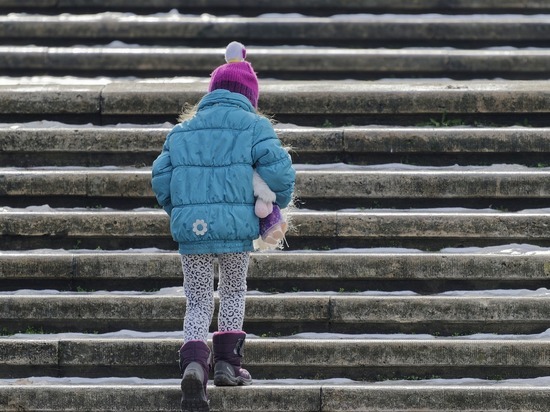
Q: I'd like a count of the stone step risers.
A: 11